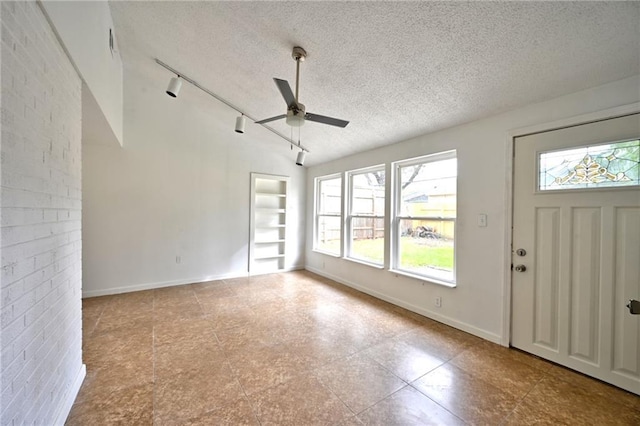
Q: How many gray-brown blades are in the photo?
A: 3